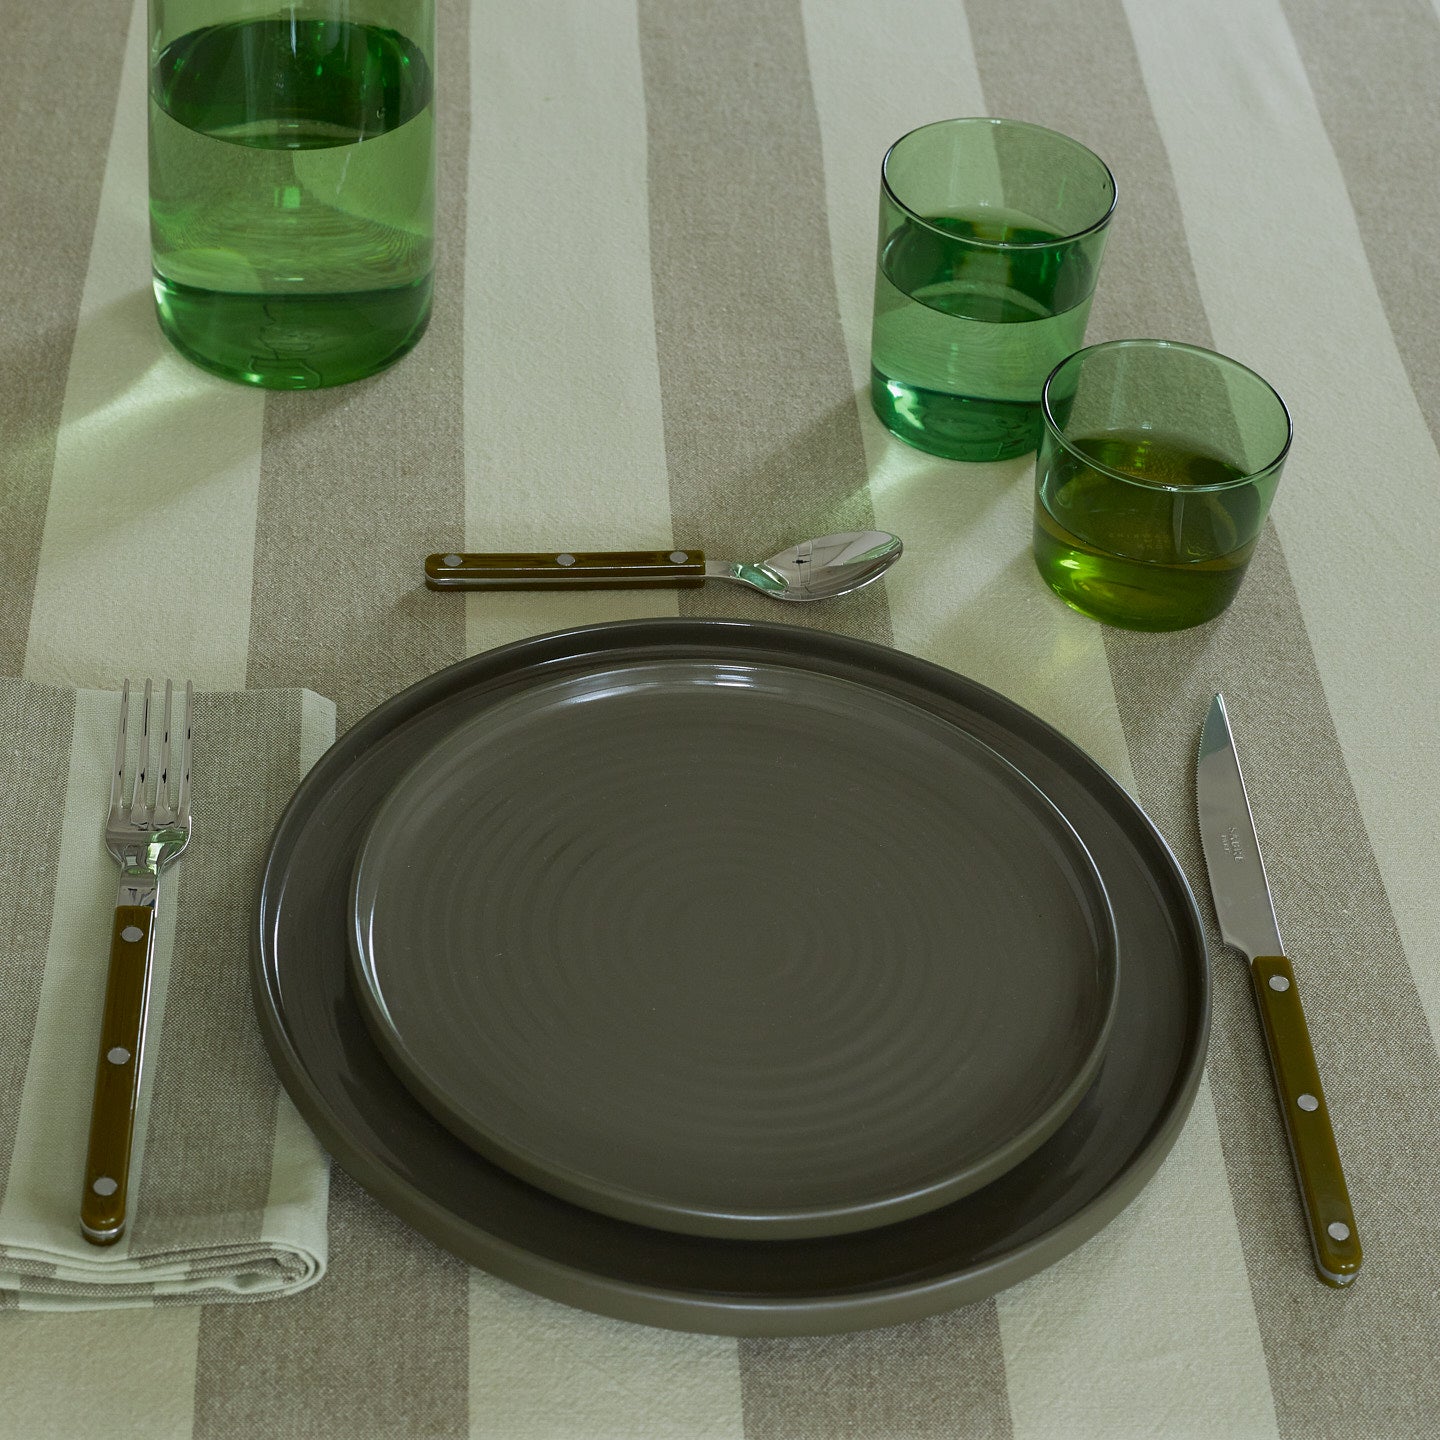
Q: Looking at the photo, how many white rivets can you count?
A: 9